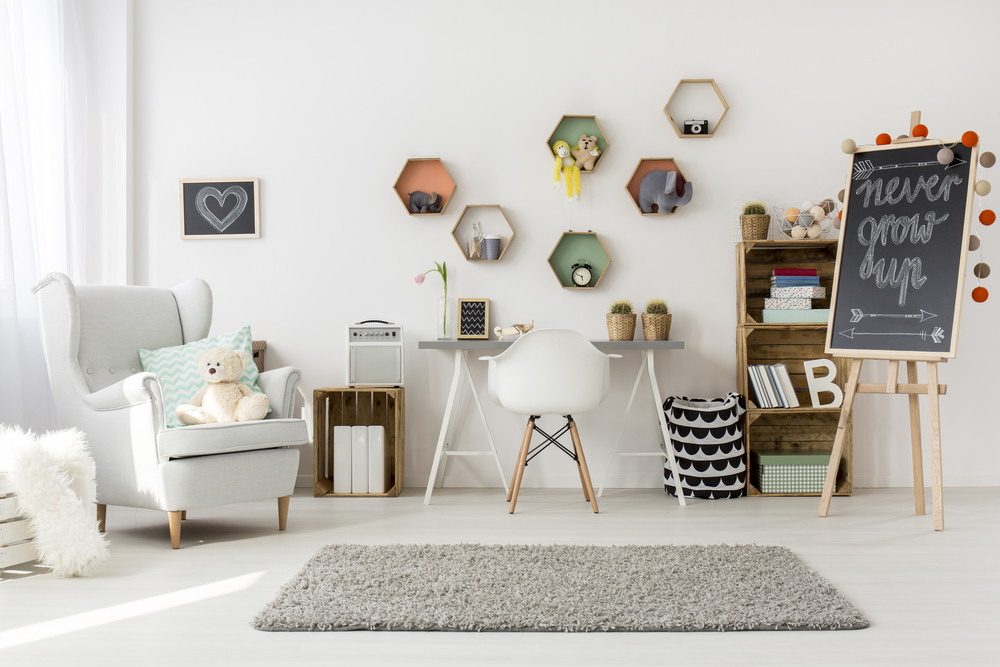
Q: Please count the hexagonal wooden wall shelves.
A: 6